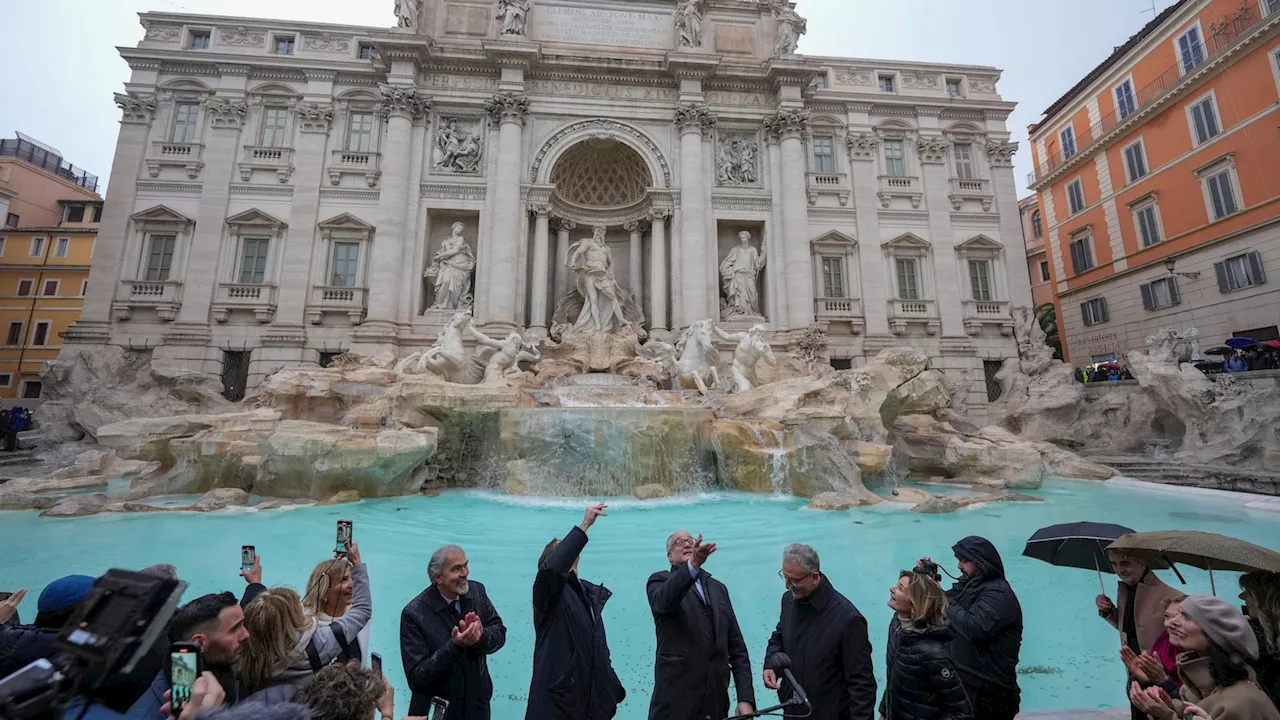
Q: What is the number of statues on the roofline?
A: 4